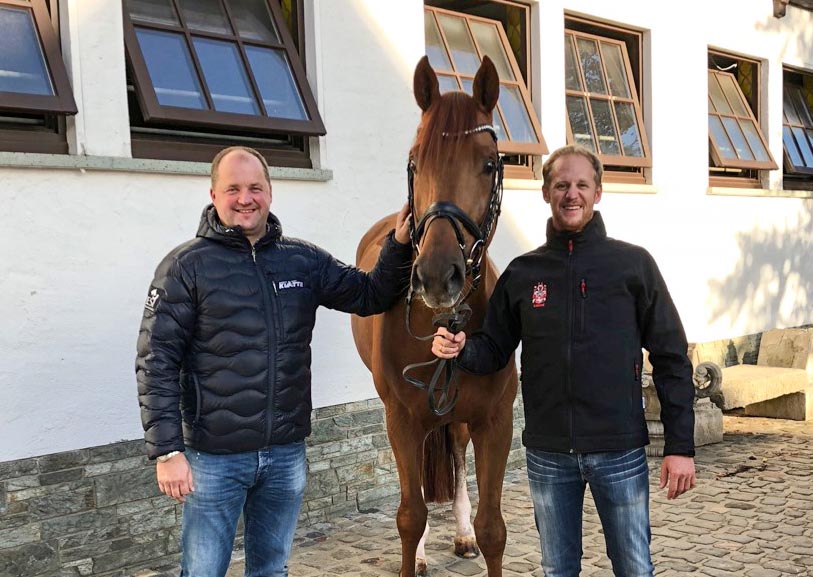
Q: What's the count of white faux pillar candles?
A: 0